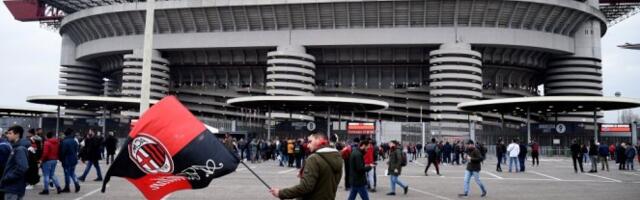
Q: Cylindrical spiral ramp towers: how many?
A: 5